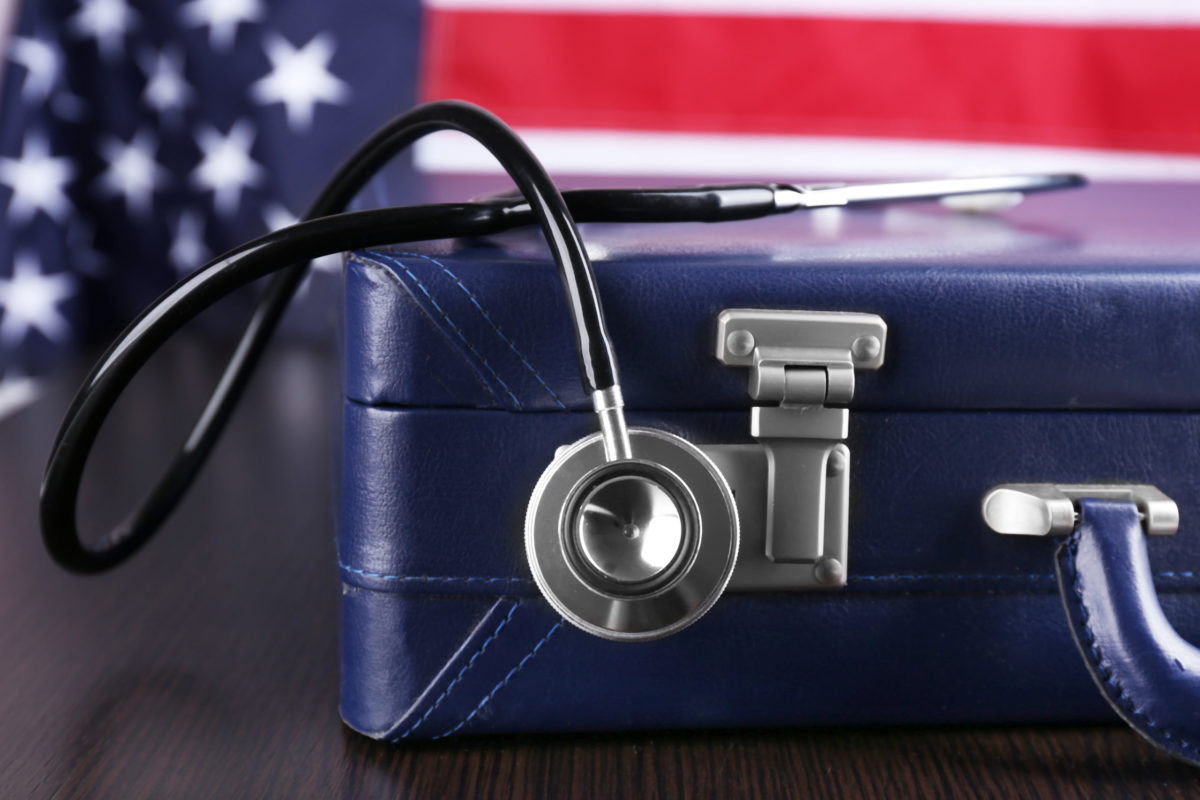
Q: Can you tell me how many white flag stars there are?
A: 11